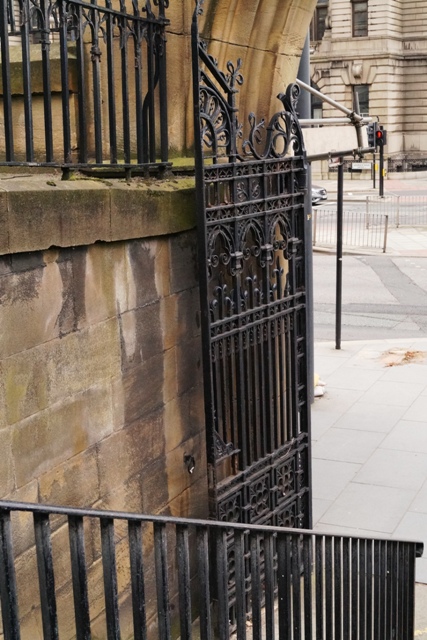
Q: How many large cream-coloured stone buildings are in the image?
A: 1